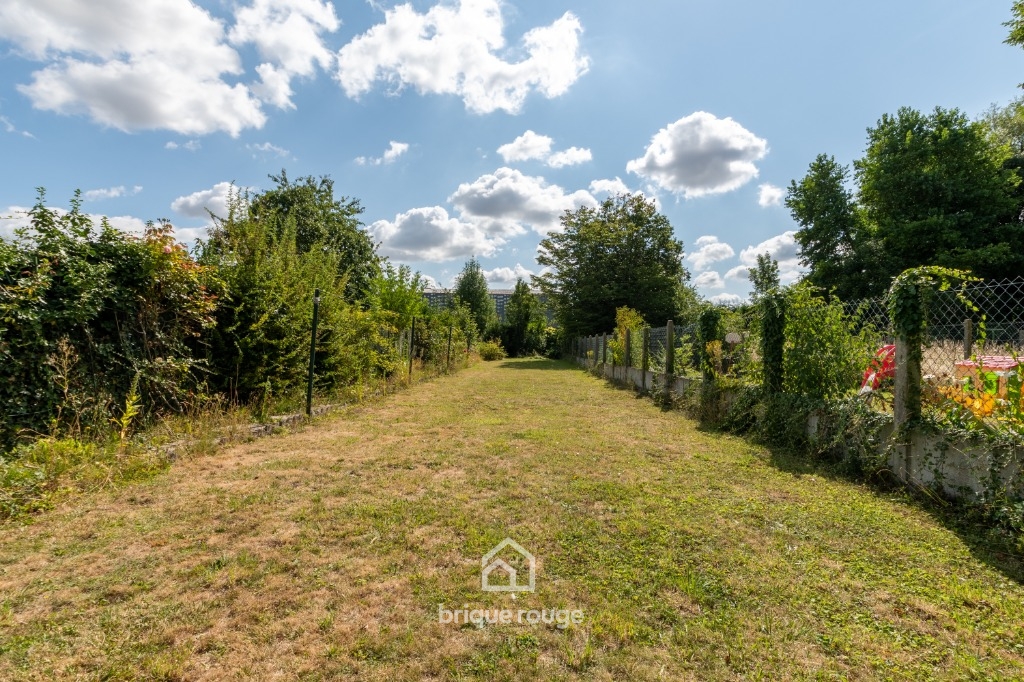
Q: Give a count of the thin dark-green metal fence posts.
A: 3